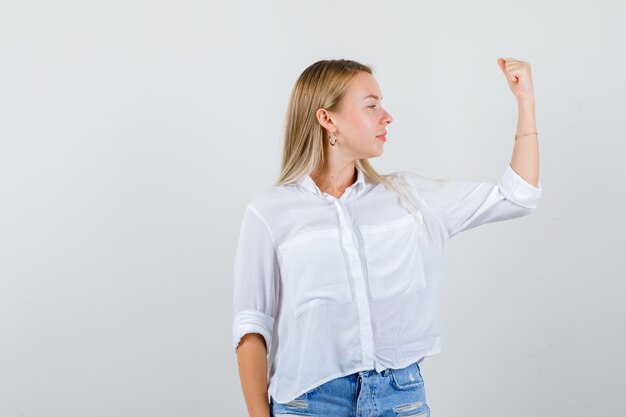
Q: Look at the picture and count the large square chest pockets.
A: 2